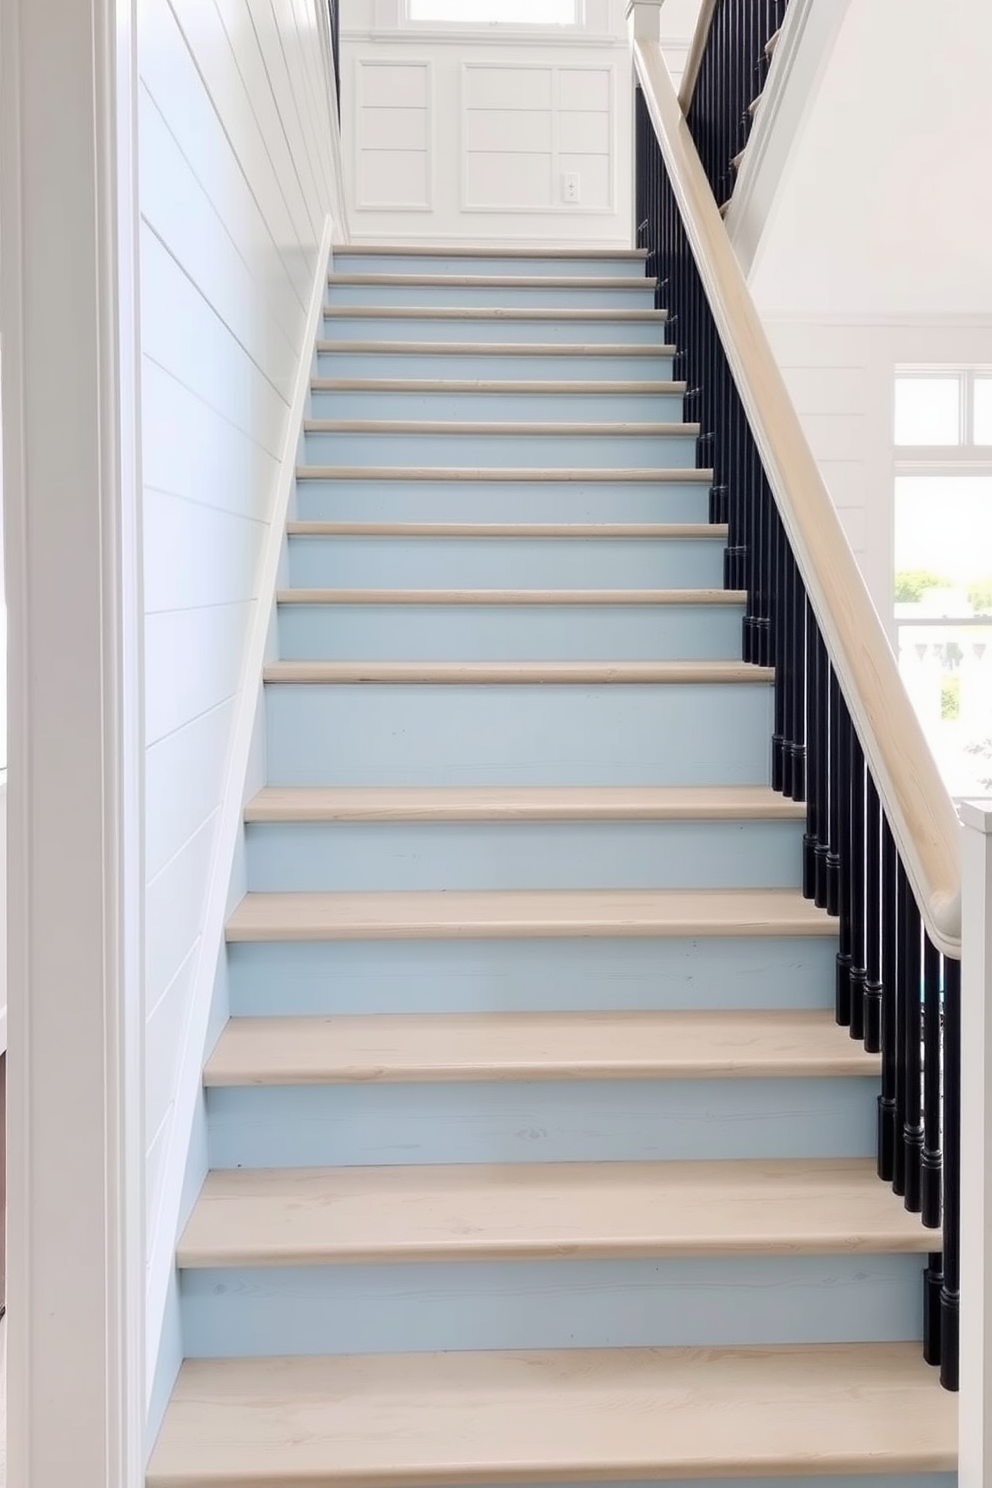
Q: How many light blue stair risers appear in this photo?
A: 15